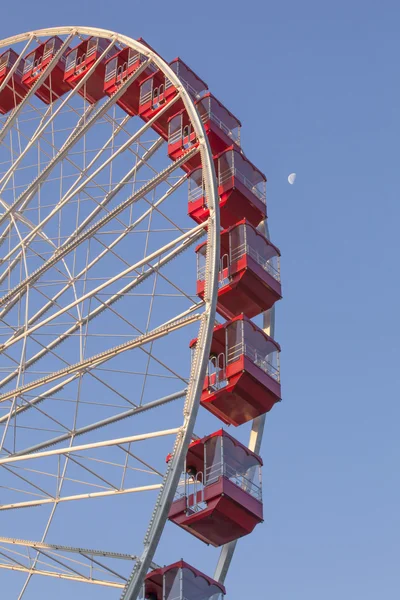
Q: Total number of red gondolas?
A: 11